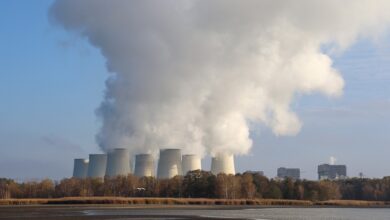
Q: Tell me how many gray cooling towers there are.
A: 7